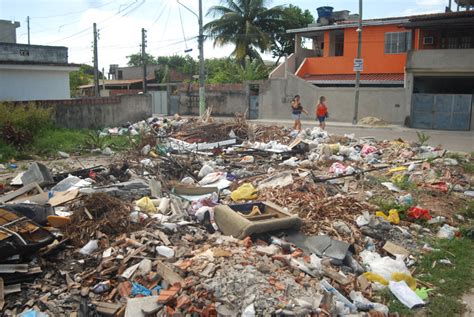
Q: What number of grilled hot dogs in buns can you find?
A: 0